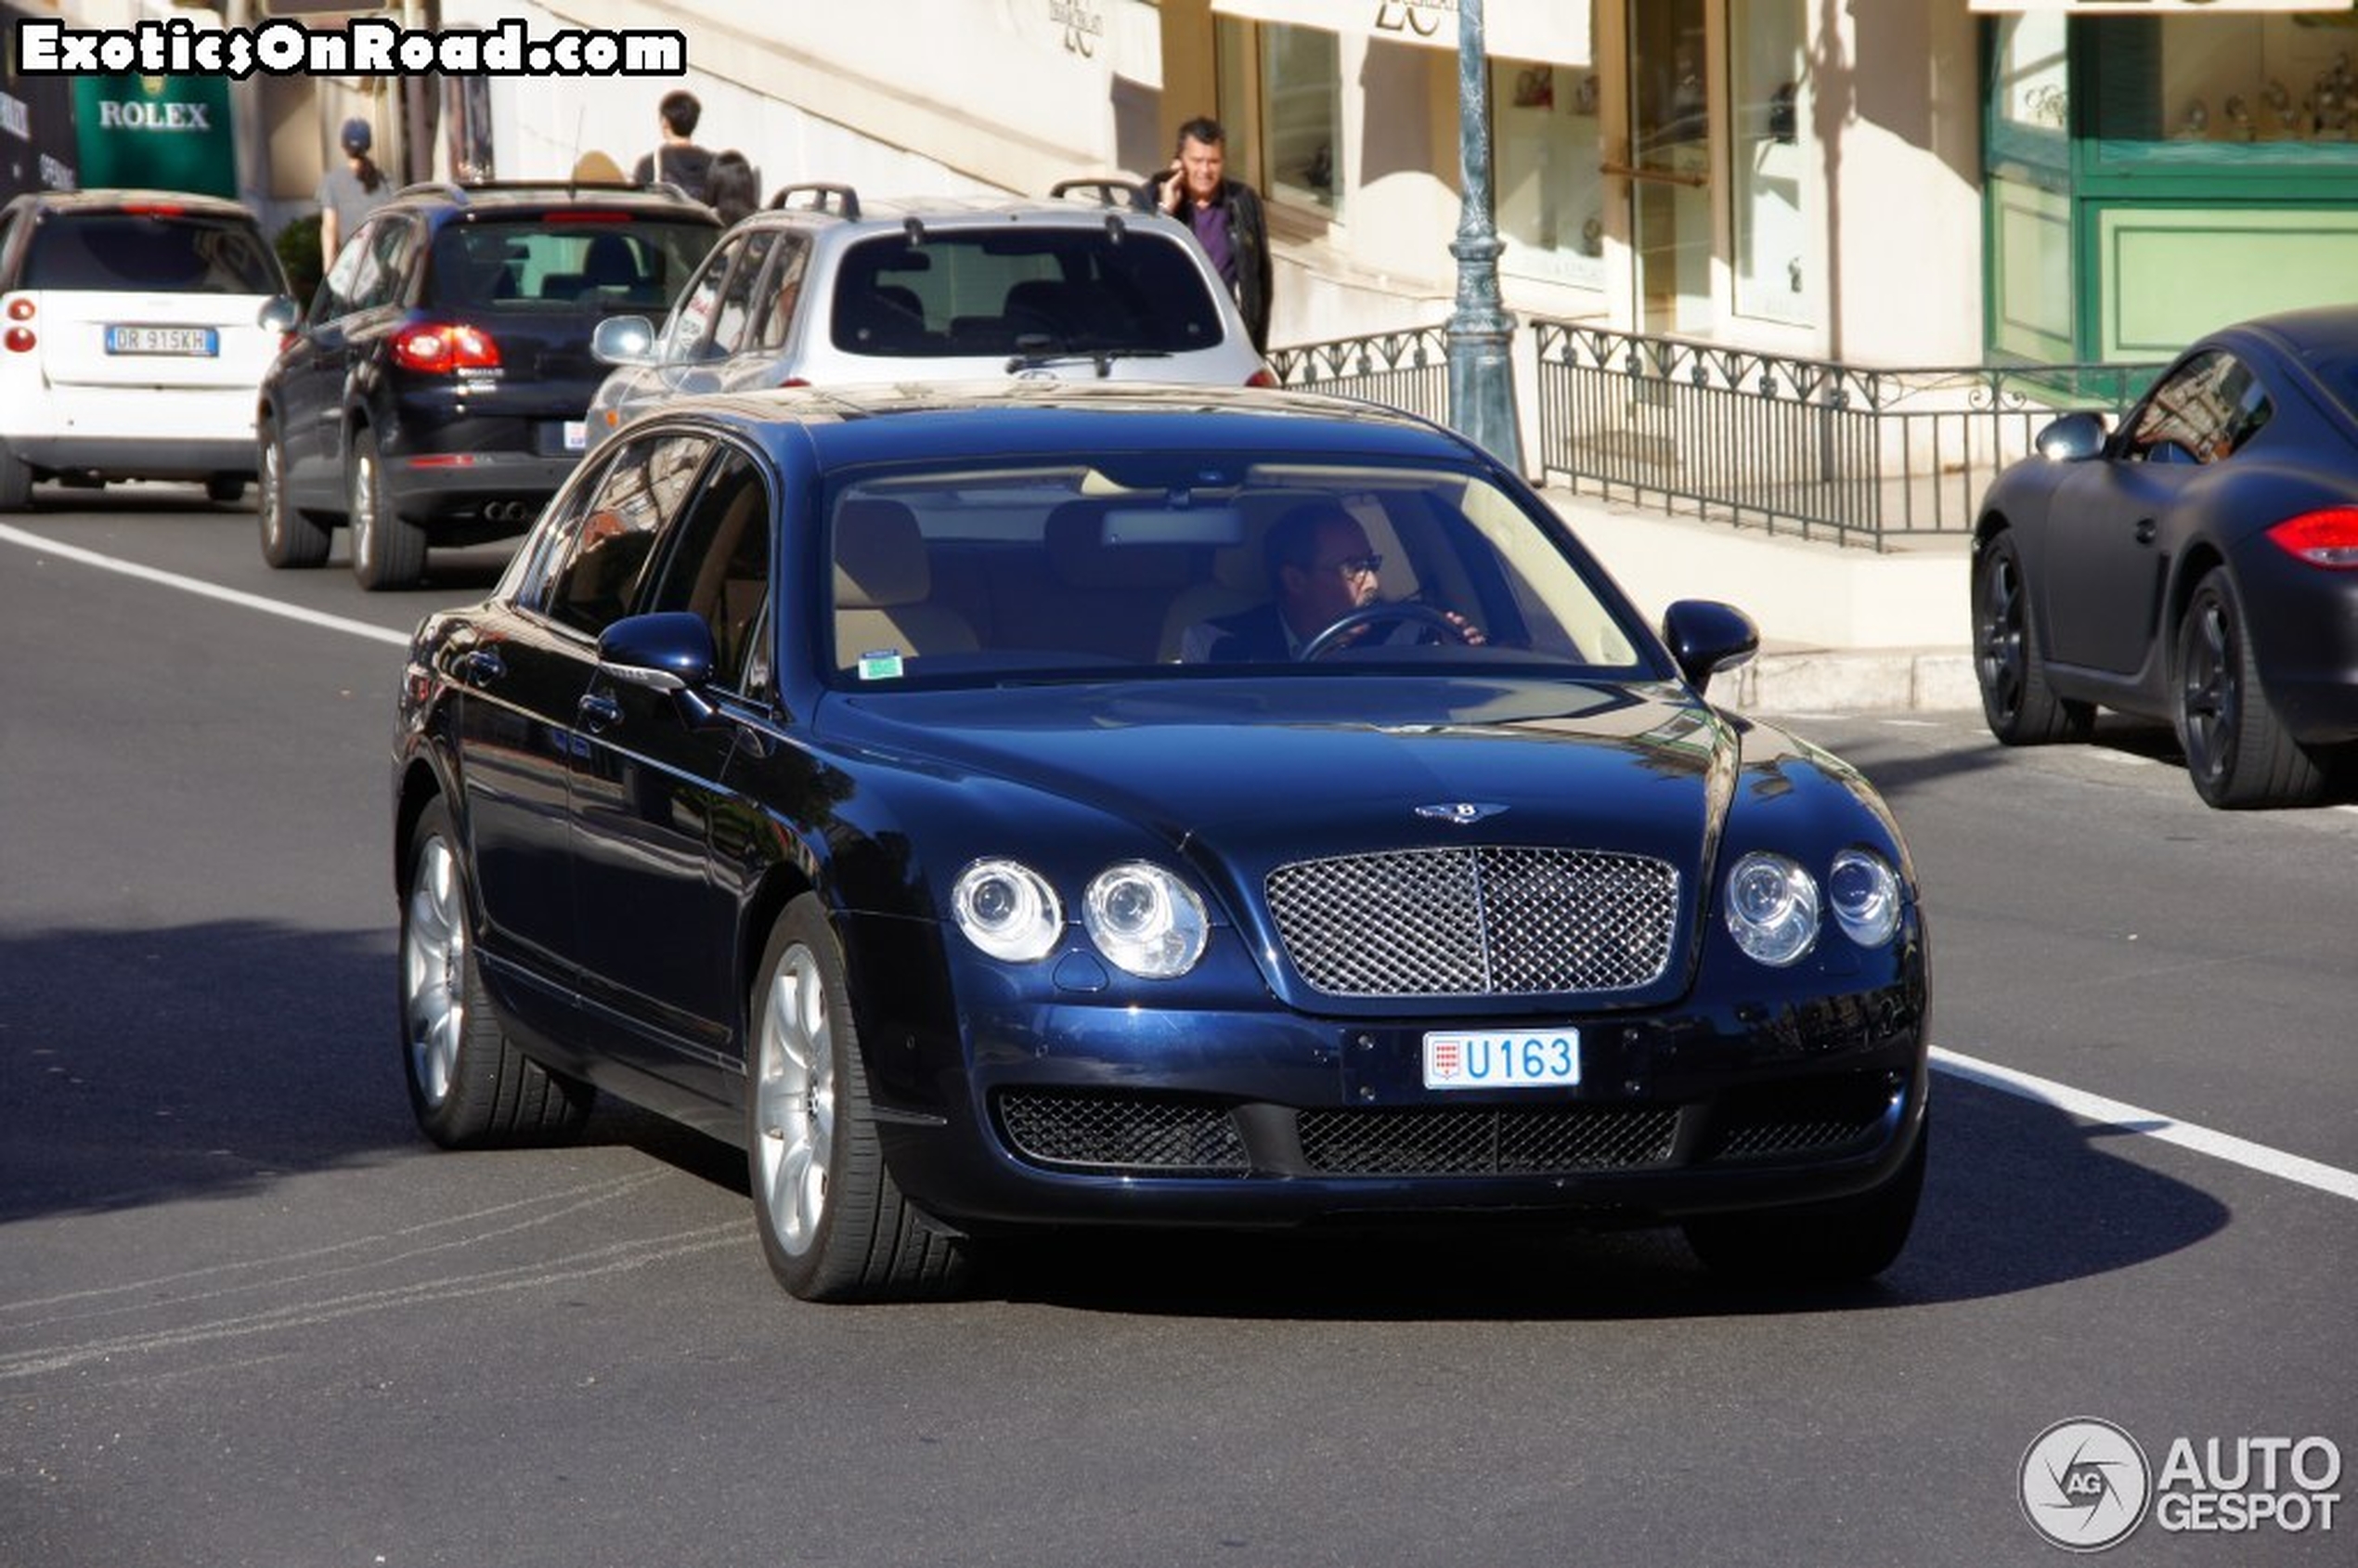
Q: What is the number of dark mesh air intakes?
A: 3